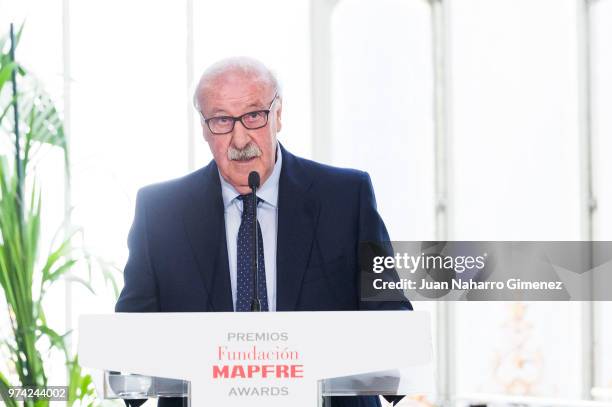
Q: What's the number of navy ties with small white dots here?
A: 1